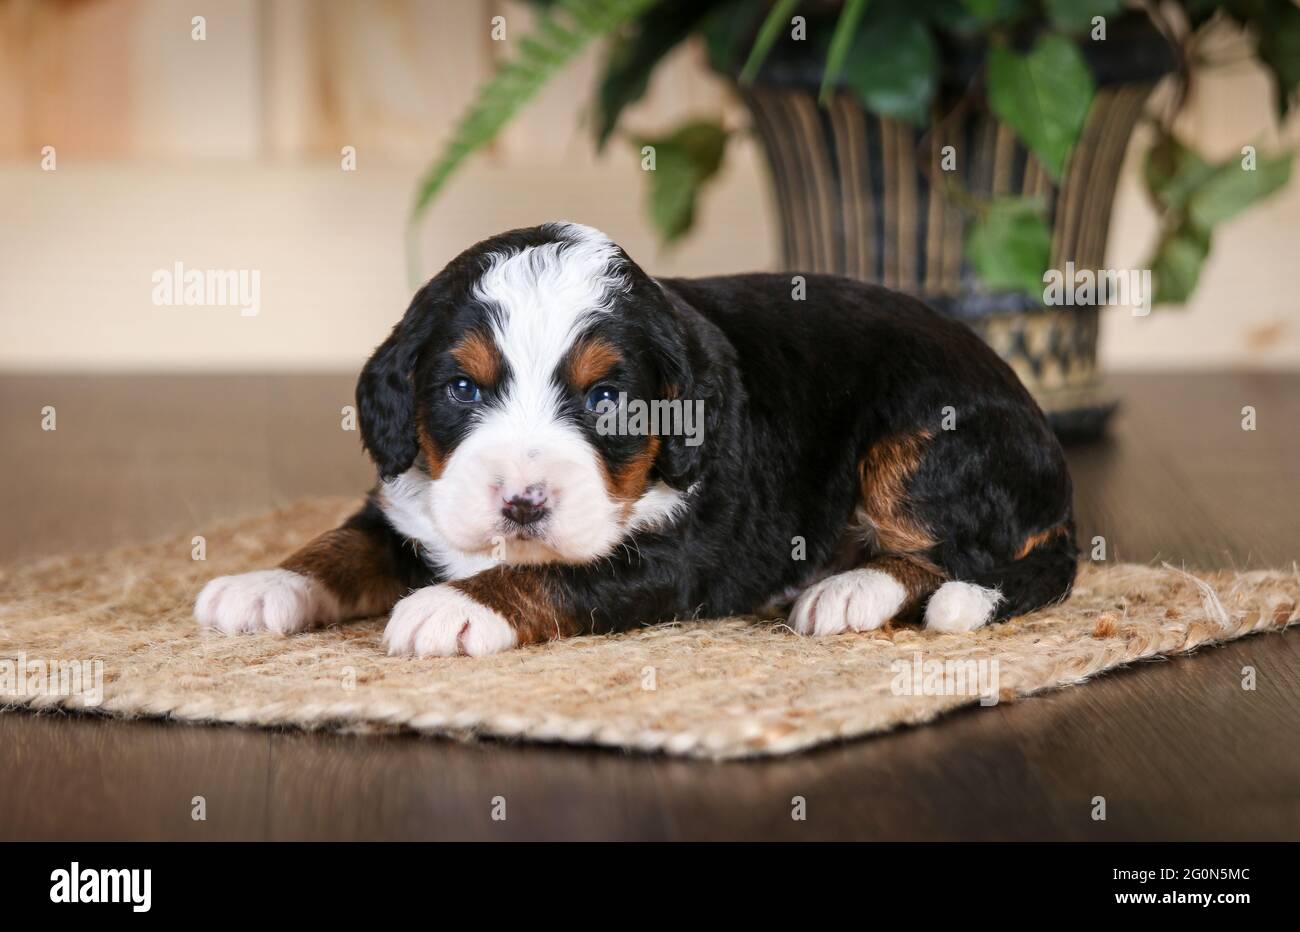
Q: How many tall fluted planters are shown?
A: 1